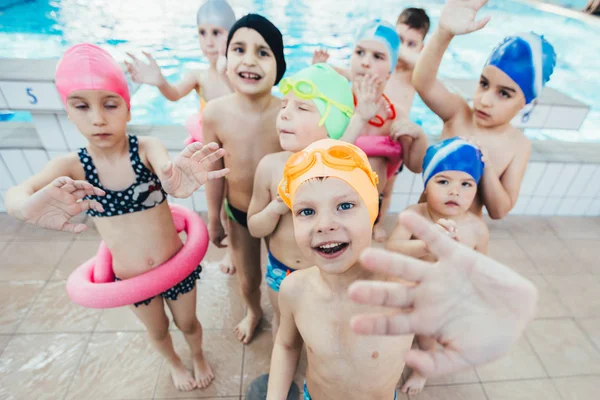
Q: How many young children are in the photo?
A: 9